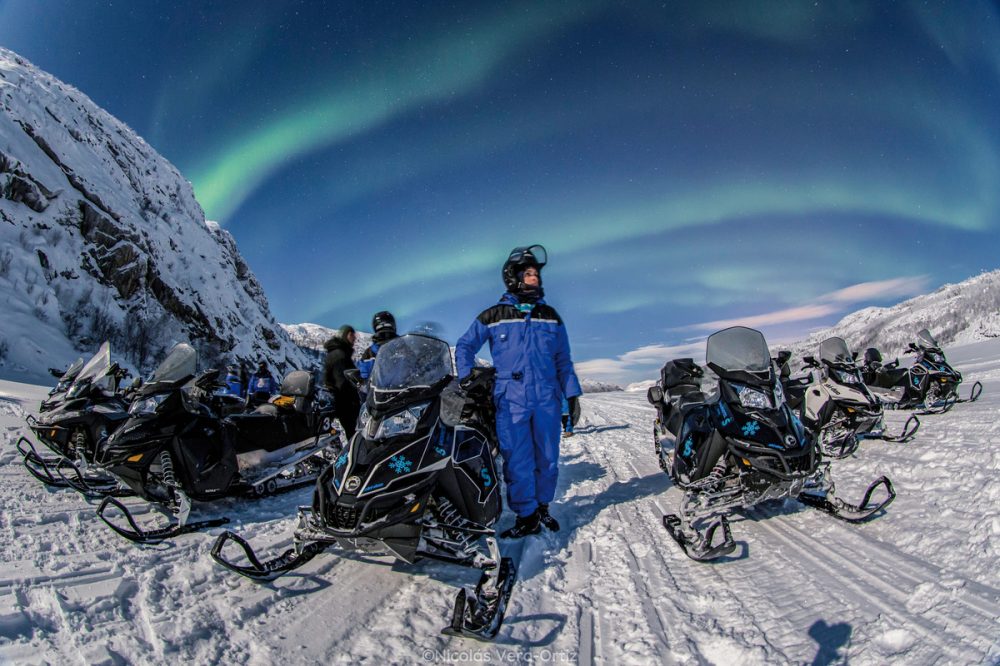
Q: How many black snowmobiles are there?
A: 6